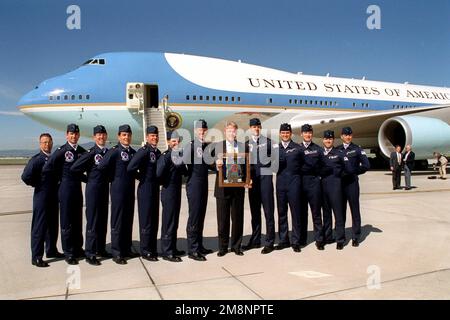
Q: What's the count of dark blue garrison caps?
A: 11